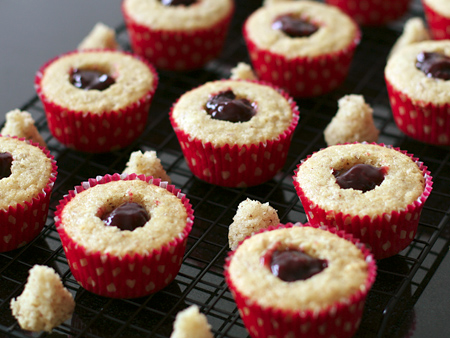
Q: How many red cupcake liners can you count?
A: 11